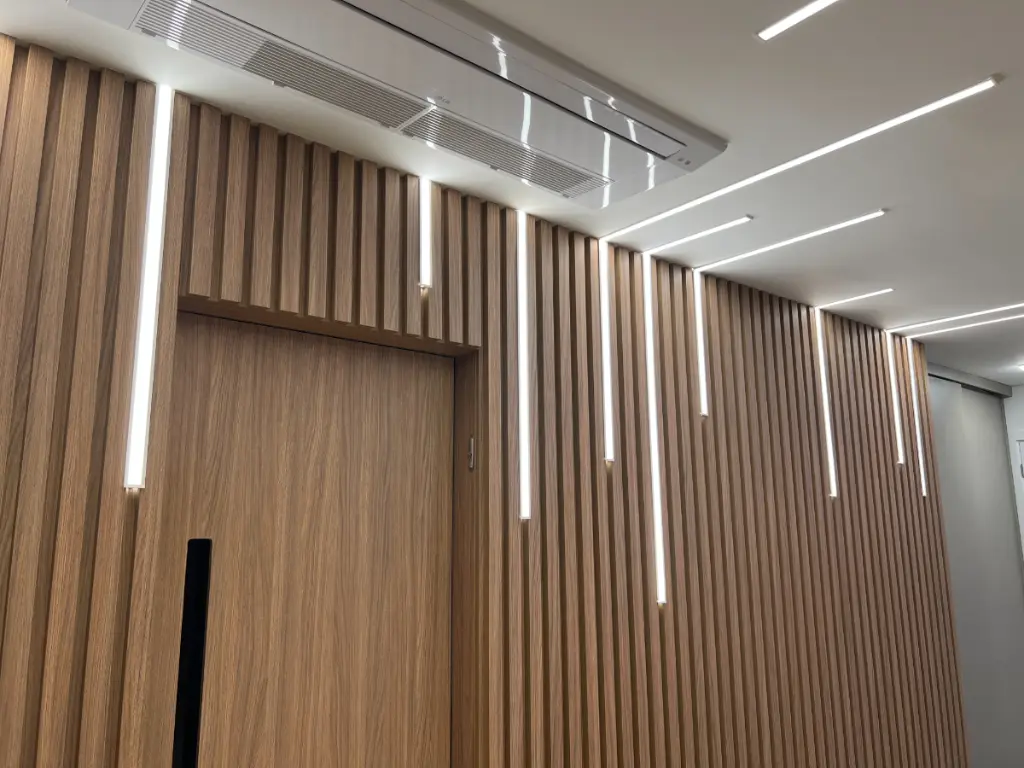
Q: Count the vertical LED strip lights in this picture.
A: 9